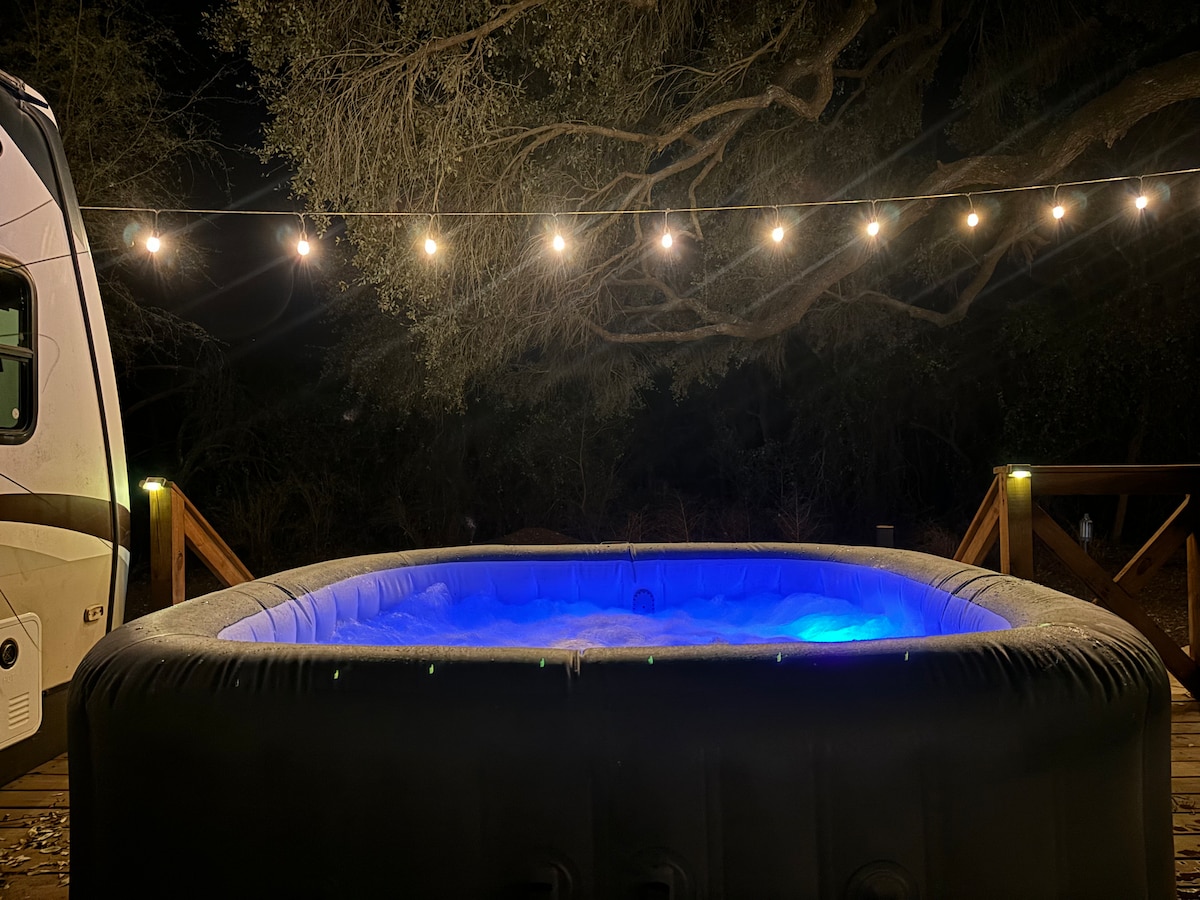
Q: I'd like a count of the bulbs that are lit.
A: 10